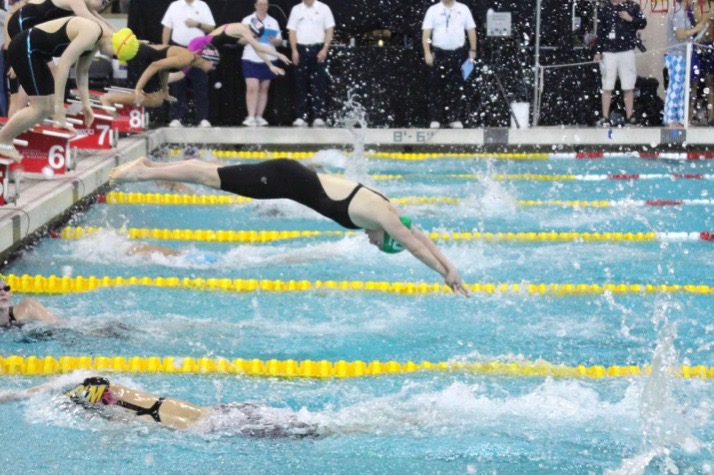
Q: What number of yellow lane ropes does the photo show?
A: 6